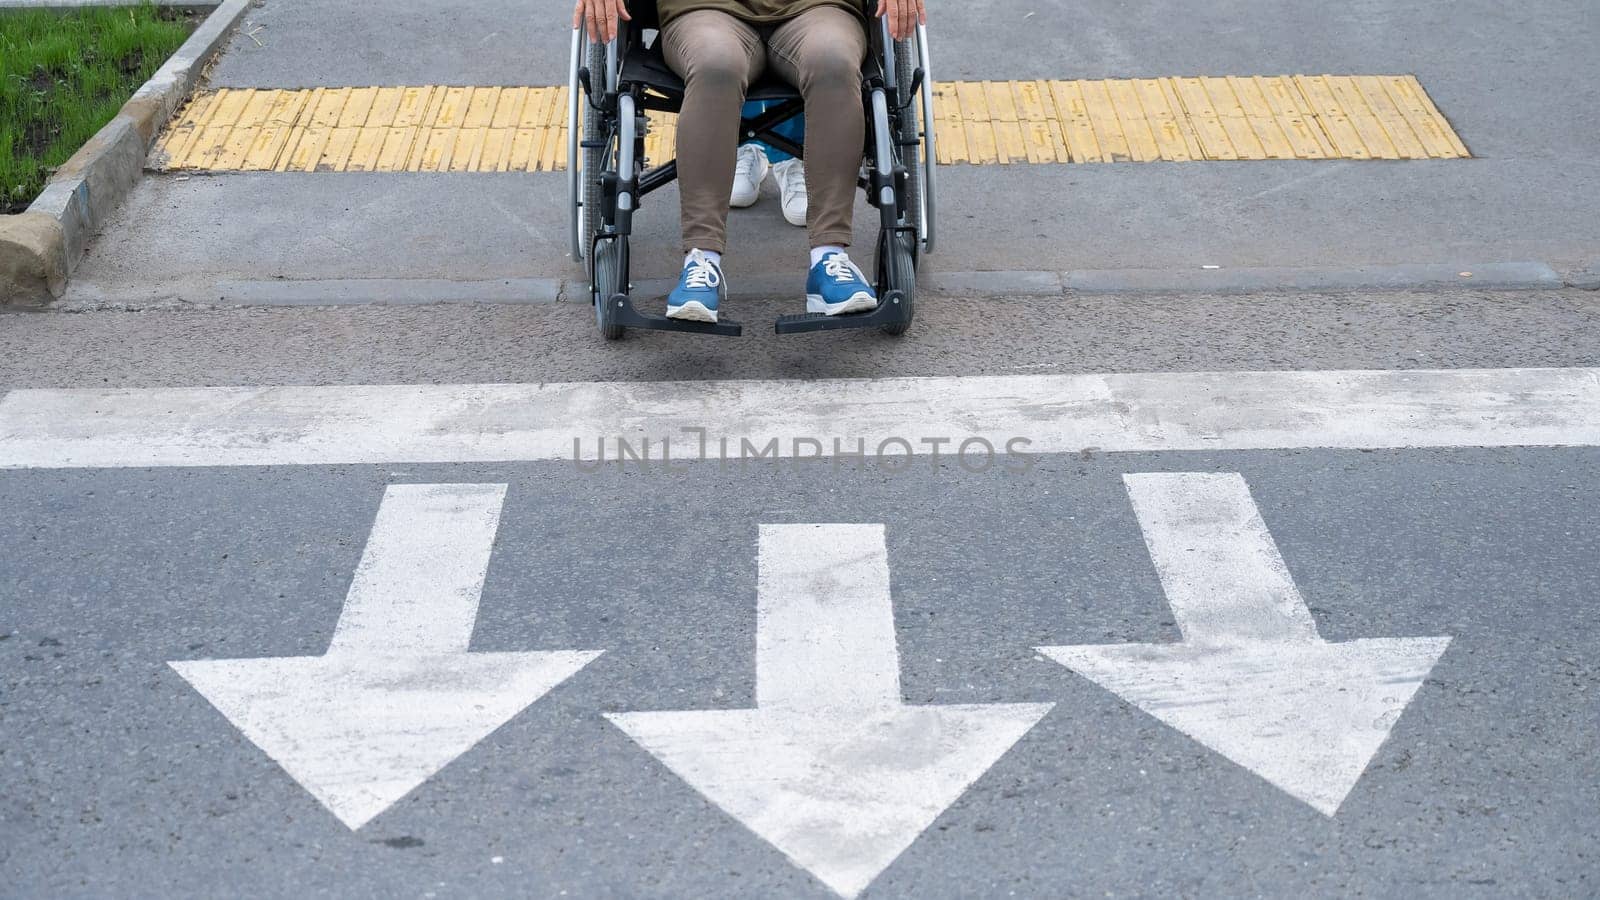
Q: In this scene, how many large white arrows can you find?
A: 3